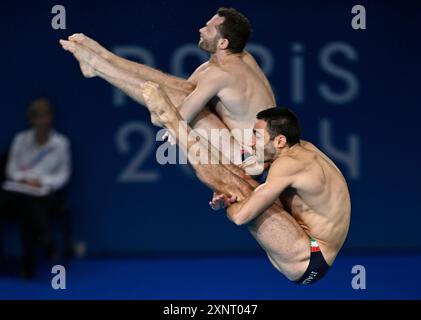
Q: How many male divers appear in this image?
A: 2